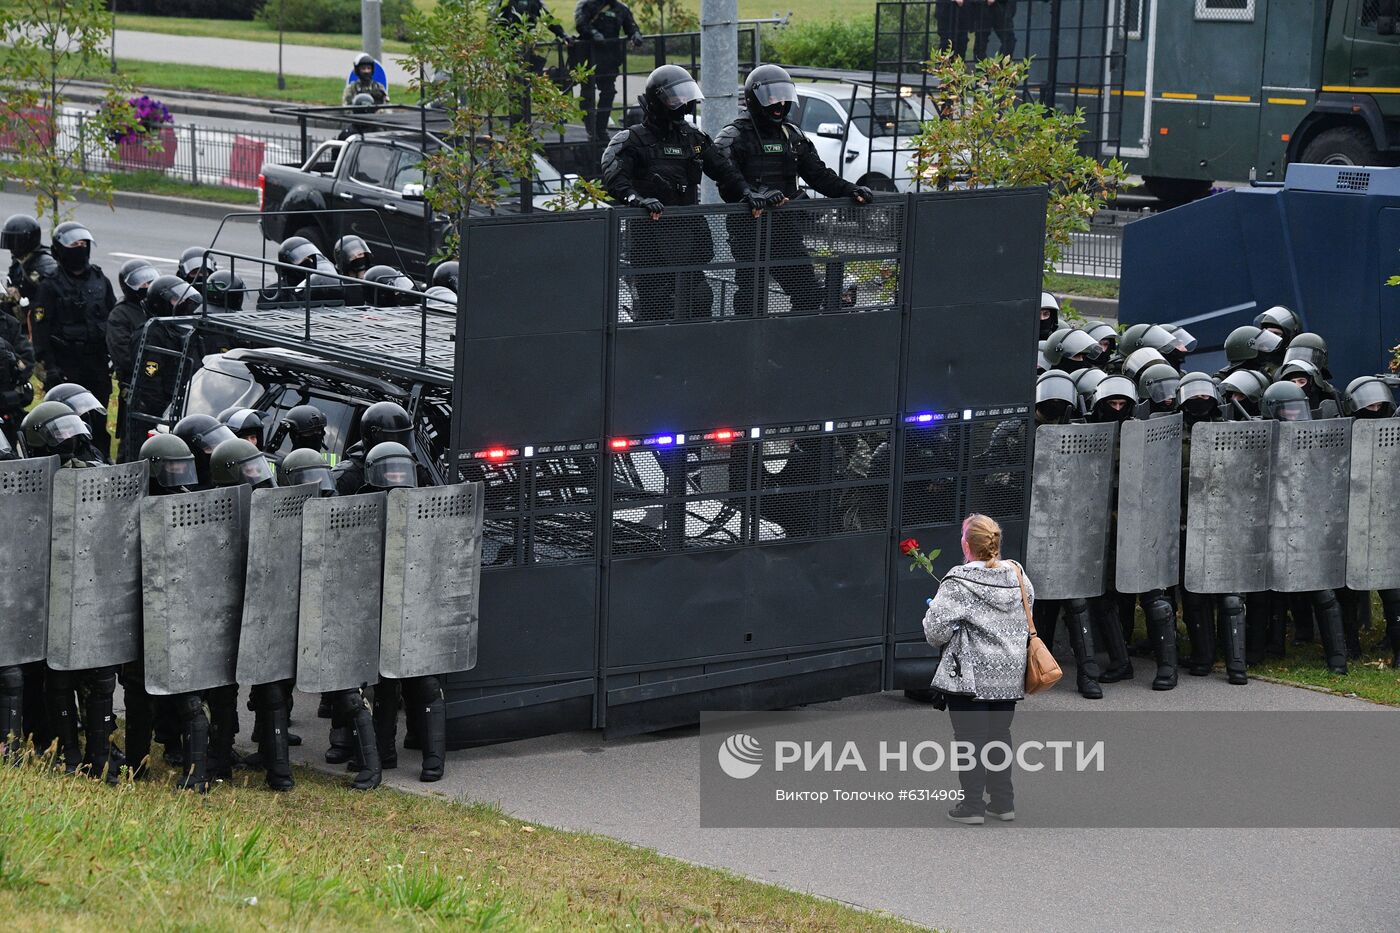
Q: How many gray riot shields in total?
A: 11